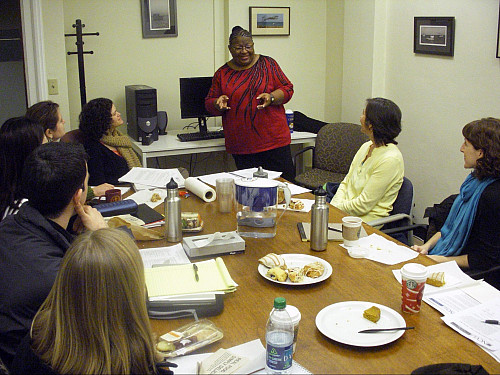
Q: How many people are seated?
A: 7